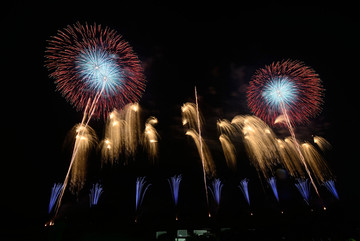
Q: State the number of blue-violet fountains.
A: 9